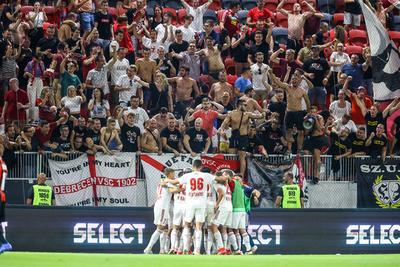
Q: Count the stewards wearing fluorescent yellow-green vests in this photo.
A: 2